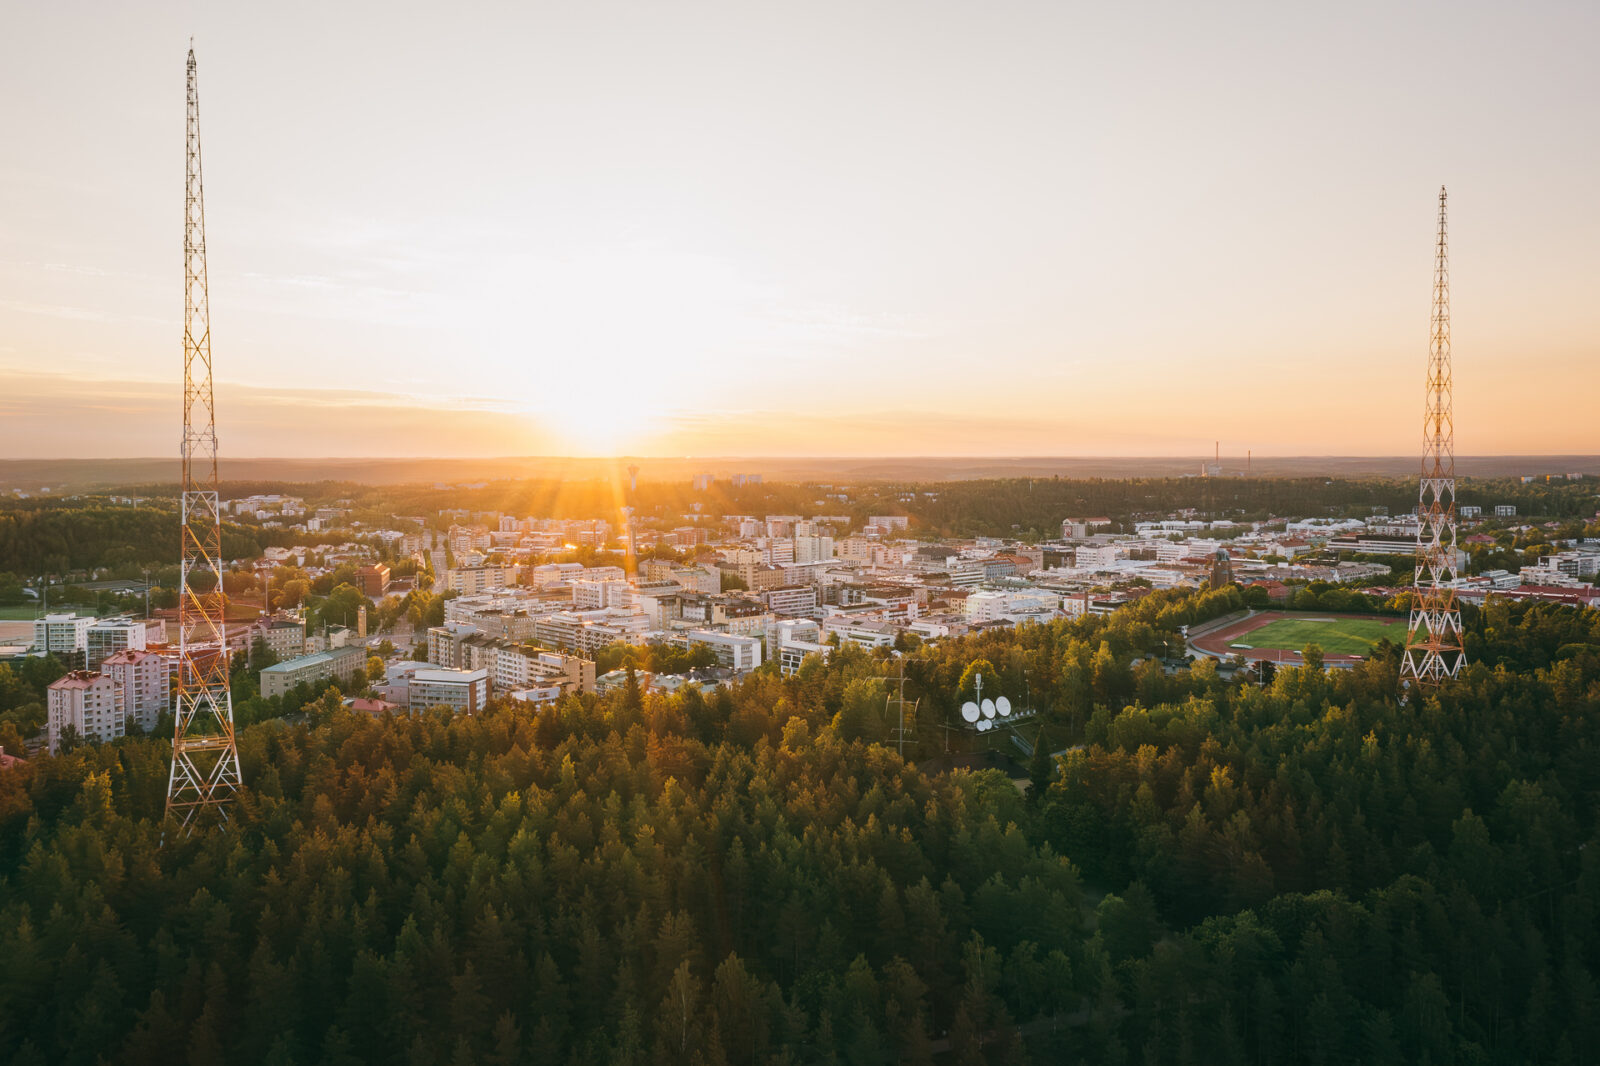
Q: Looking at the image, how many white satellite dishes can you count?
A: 5